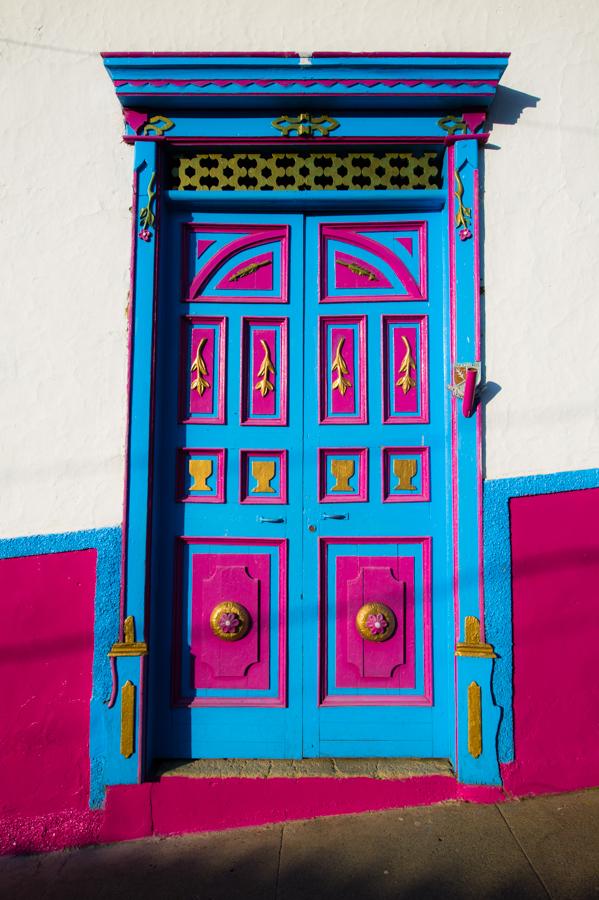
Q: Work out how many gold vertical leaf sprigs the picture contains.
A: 4